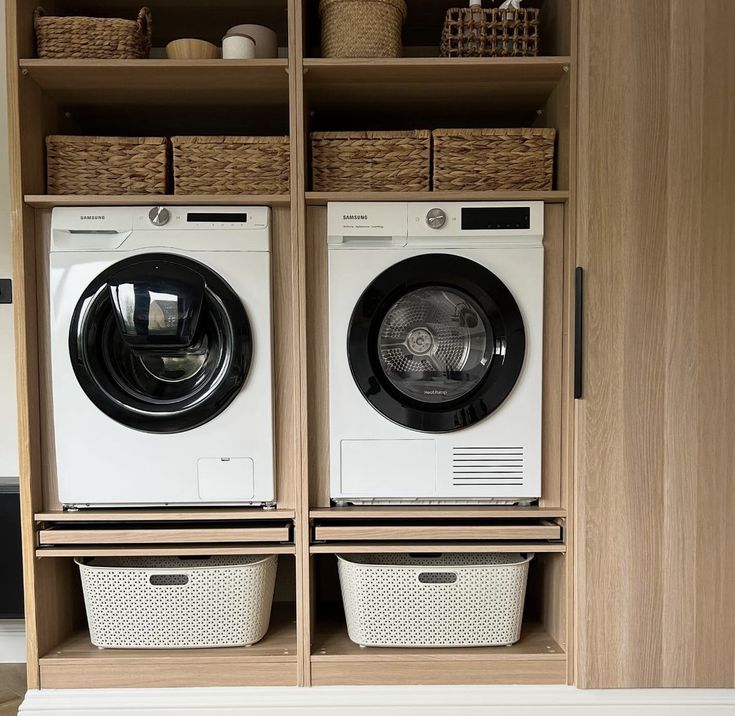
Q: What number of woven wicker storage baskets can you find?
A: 7